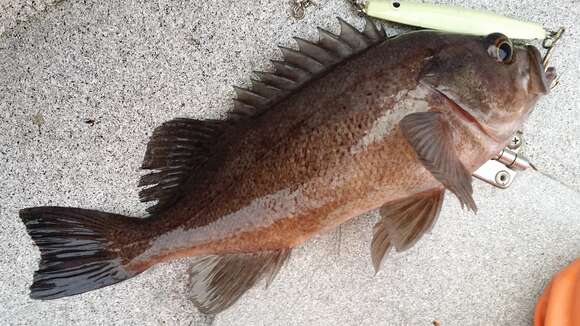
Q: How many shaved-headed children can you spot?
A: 0